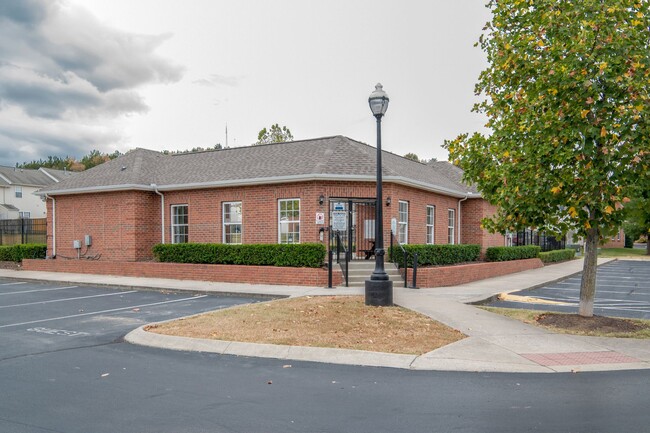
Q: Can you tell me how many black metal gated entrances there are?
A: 1